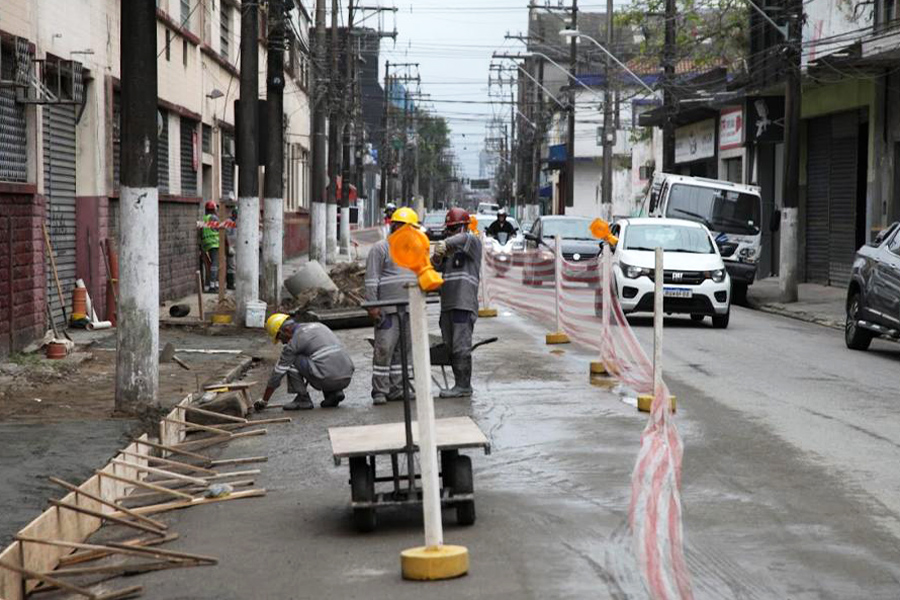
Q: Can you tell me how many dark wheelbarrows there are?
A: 1